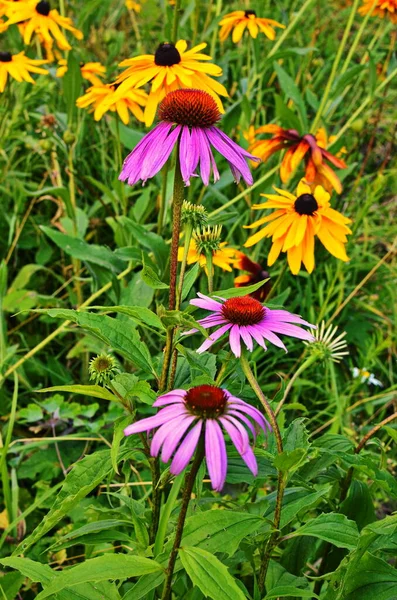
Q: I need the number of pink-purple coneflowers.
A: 3